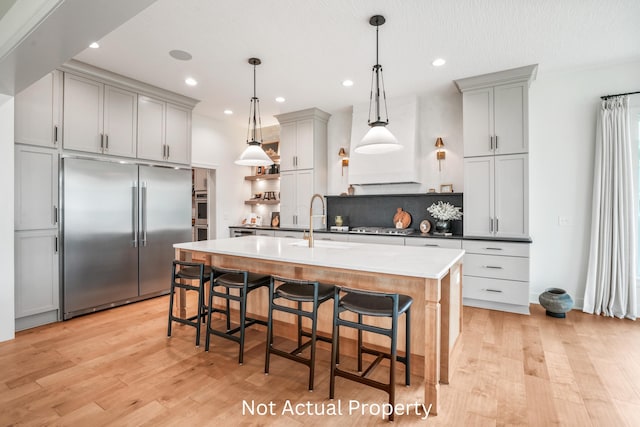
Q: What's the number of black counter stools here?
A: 4